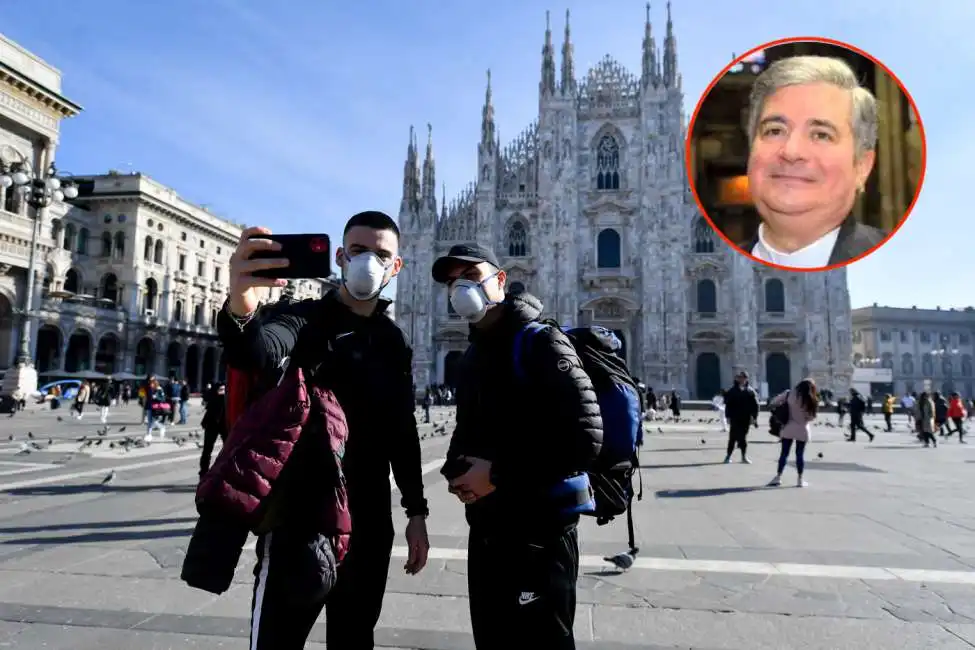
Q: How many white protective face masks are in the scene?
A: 2